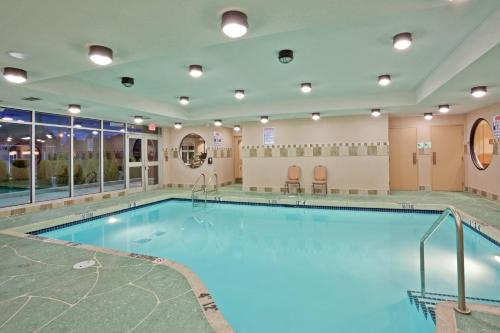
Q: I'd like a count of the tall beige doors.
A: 2